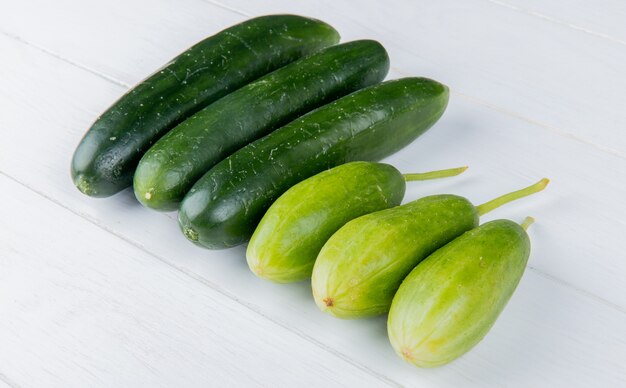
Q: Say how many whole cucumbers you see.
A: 6